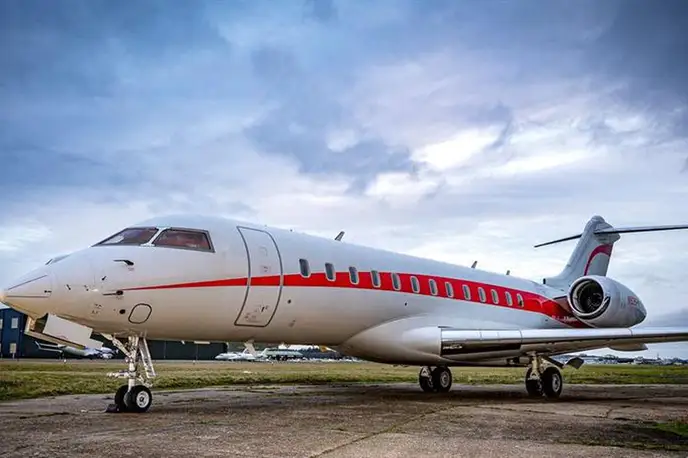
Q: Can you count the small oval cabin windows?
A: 13